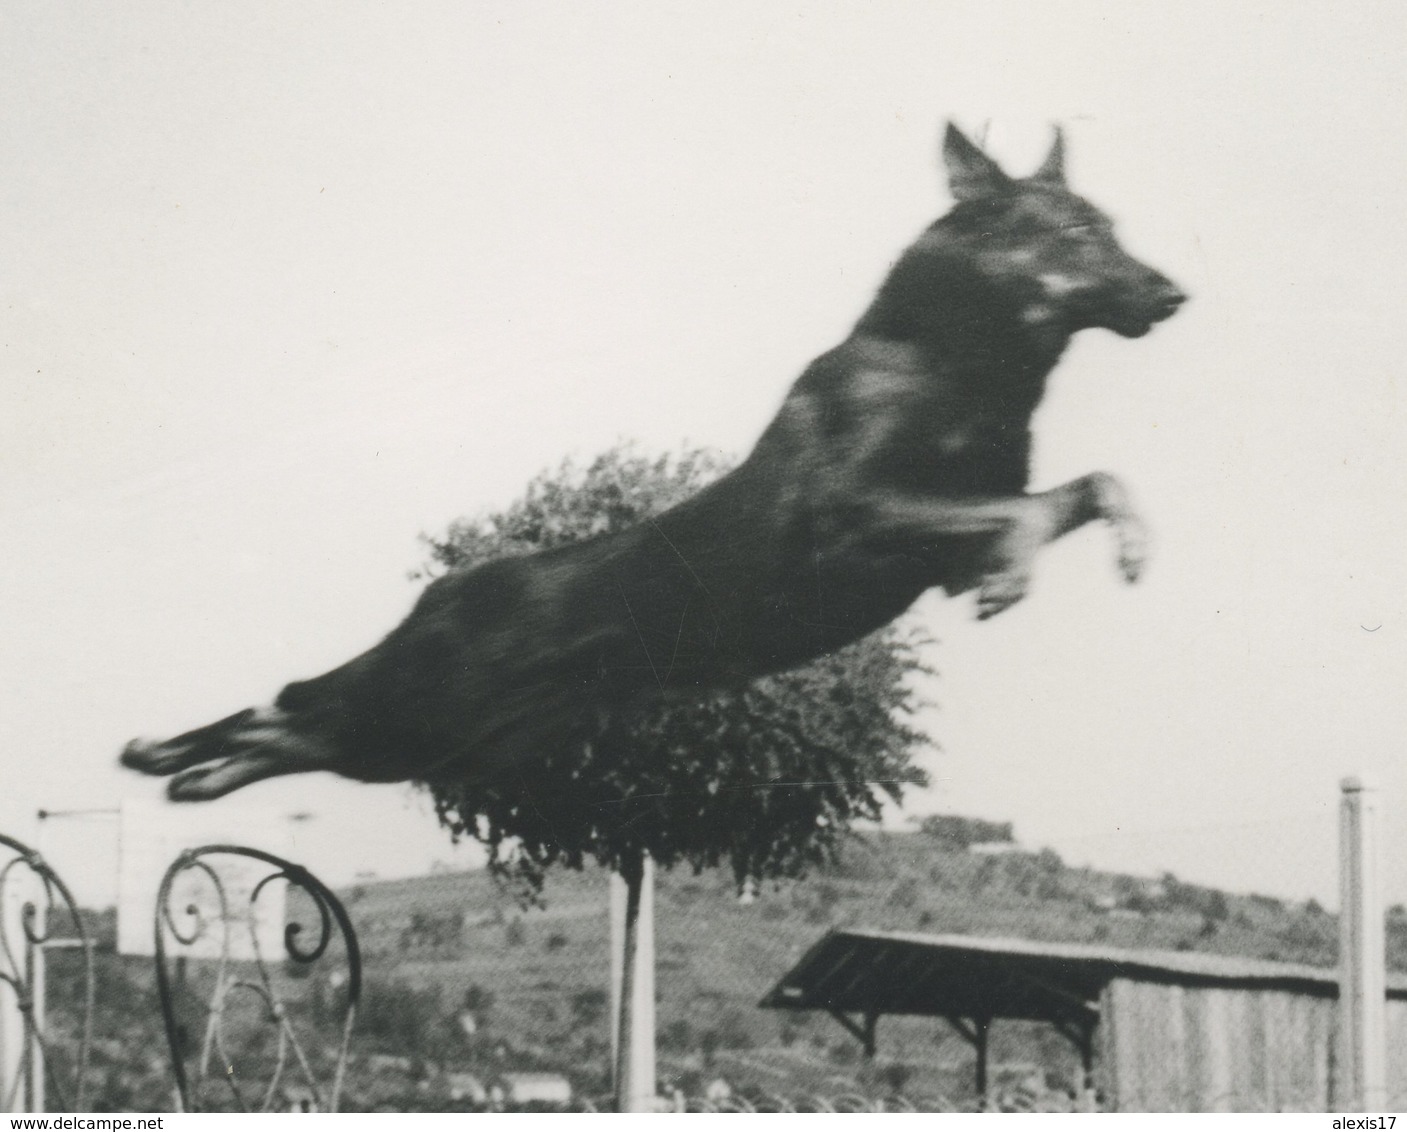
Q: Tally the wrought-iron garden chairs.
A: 2